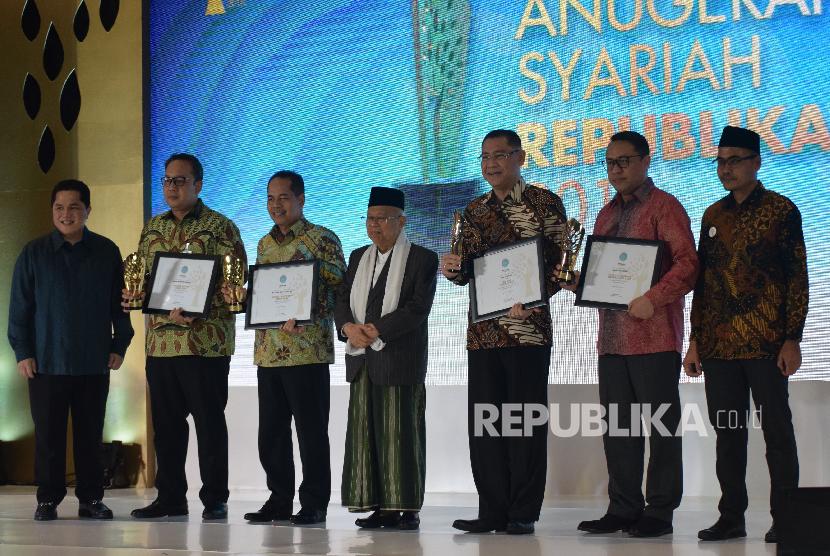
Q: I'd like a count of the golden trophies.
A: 4